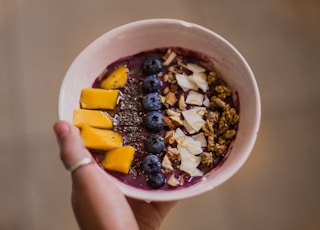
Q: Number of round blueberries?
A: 7